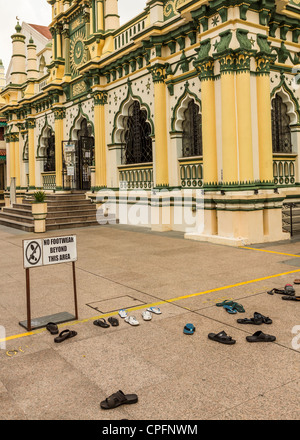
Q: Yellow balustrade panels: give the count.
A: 4